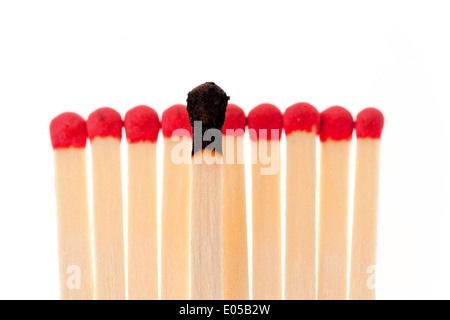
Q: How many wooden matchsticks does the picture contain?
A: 10